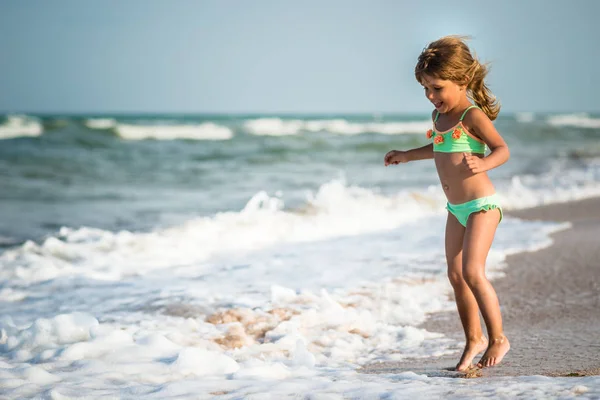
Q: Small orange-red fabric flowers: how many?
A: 3